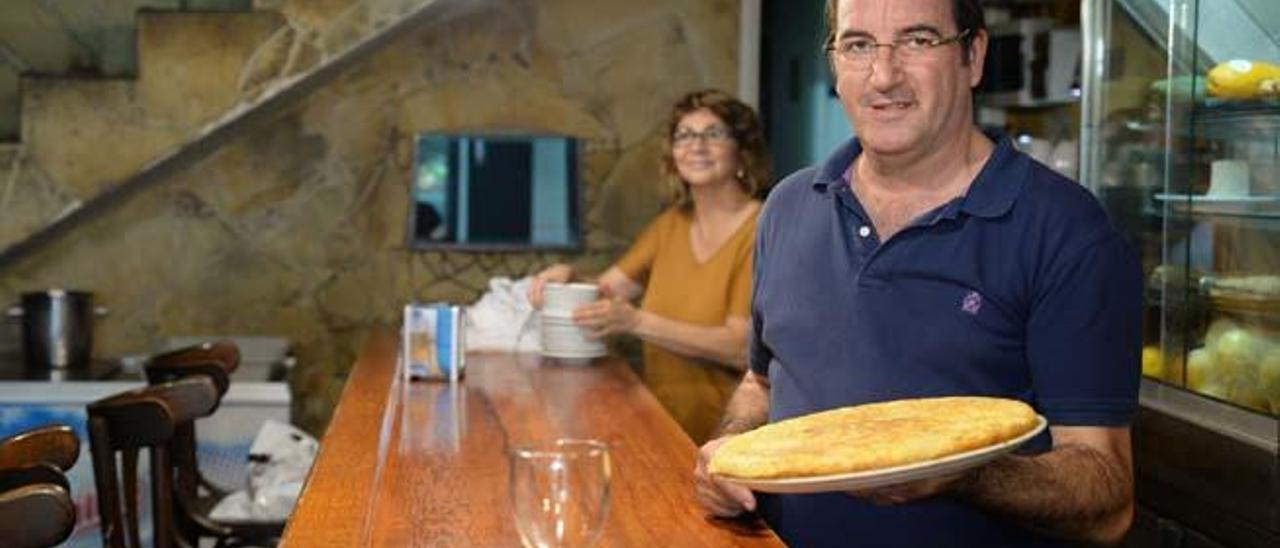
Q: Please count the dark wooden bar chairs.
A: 4